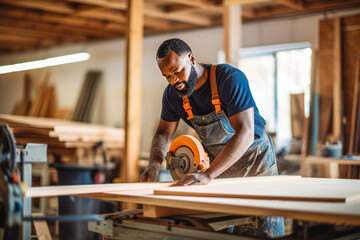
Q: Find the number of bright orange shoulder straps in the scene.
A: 2